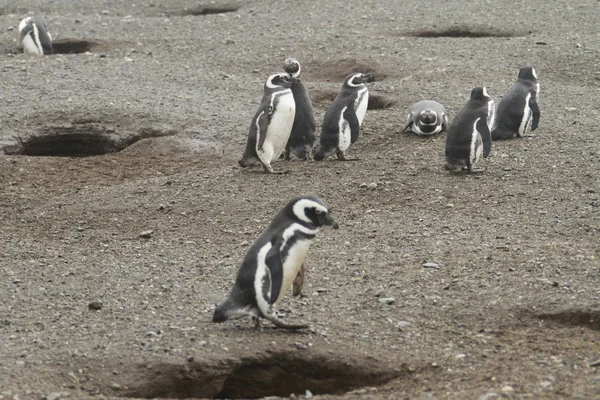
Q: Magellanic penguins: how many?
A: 8